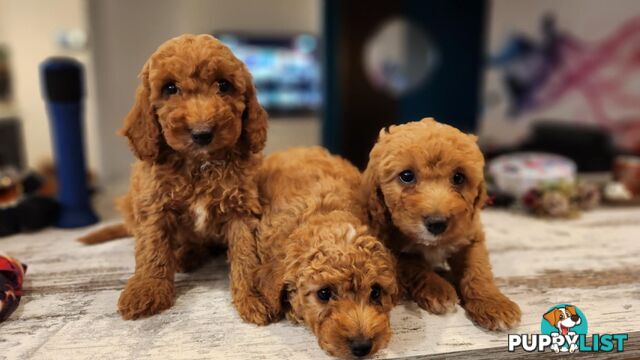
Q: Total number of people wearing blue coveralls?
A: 0